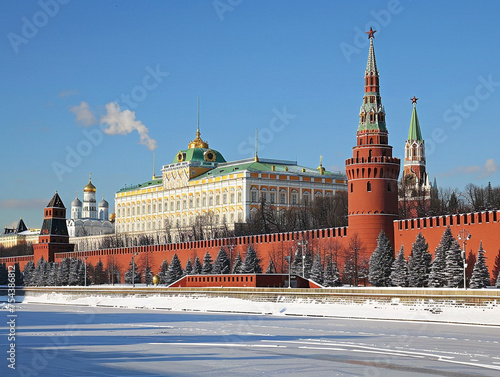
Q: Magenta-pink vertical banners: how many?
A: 0